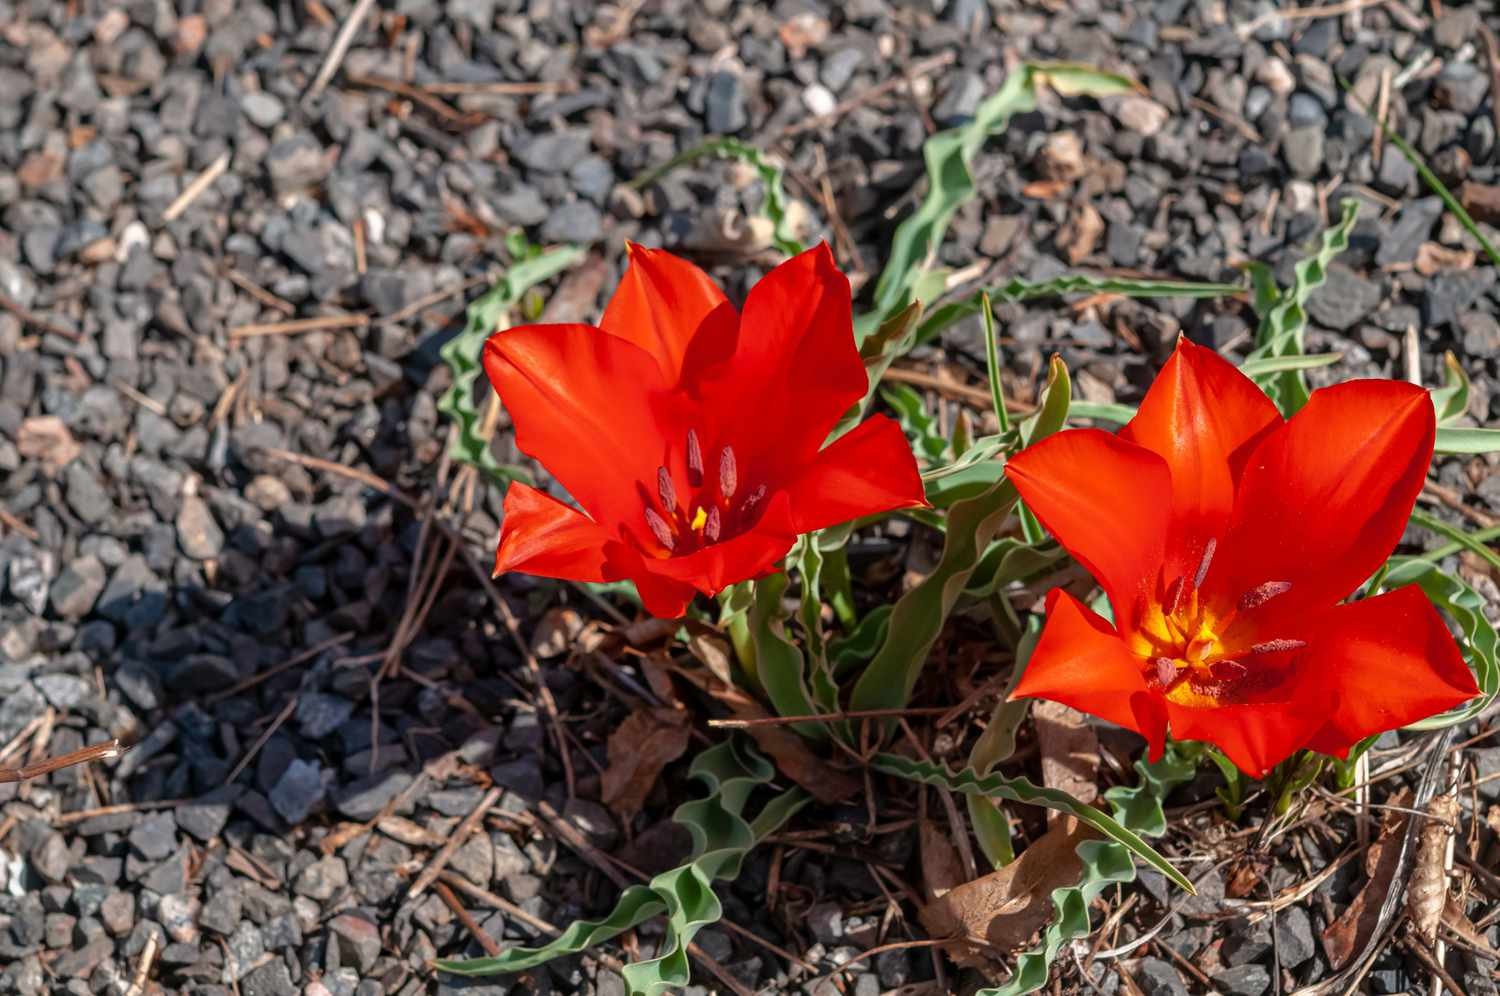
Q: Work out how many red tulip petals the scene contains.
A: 12